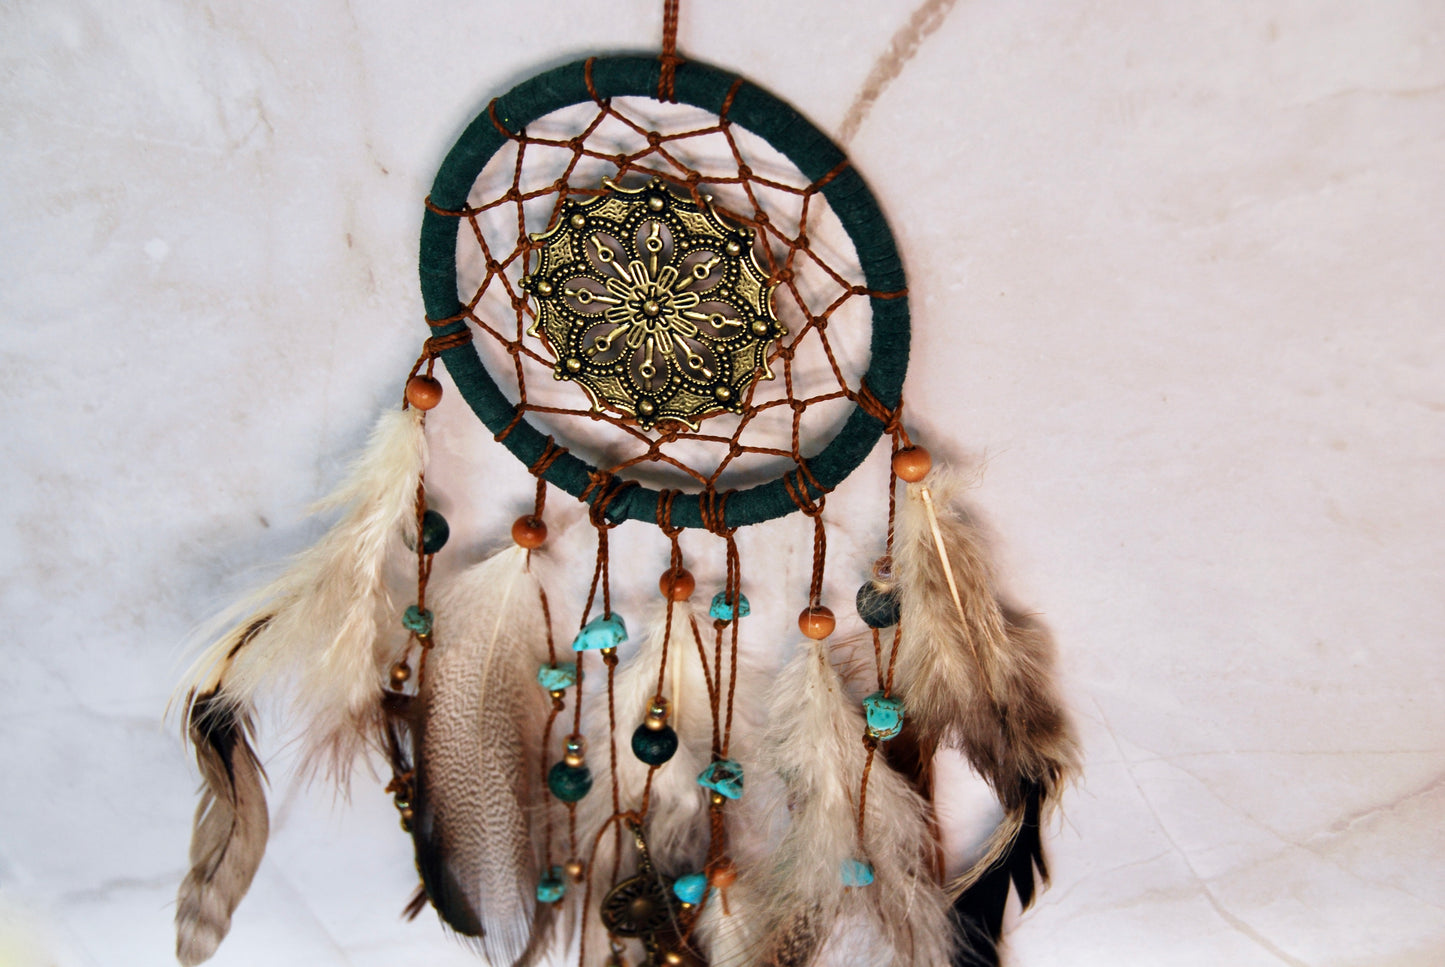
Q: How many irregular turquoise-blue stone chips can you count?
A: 9